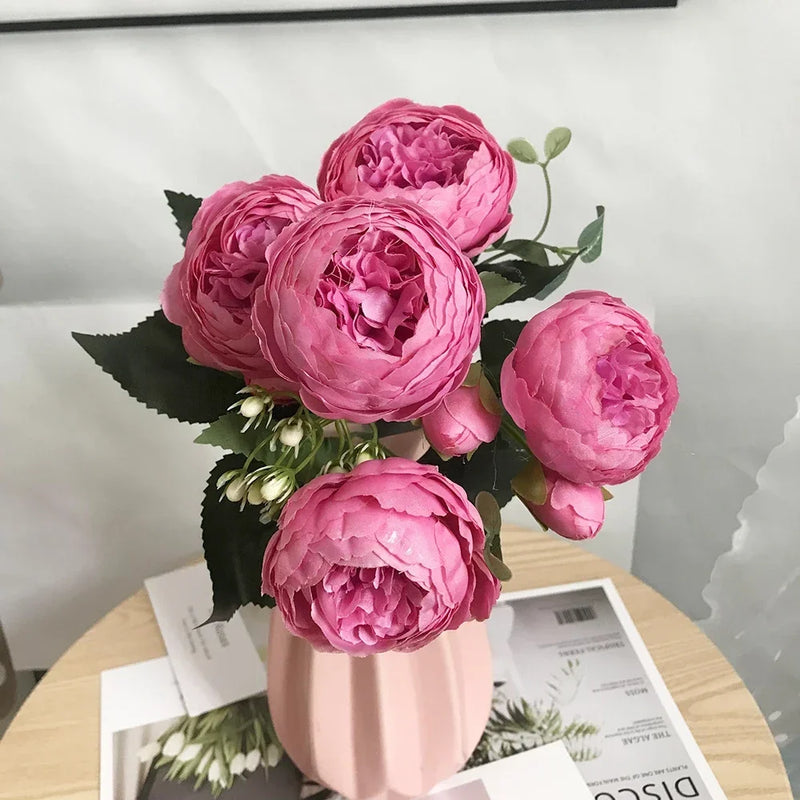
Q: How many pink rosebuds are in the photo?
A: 2